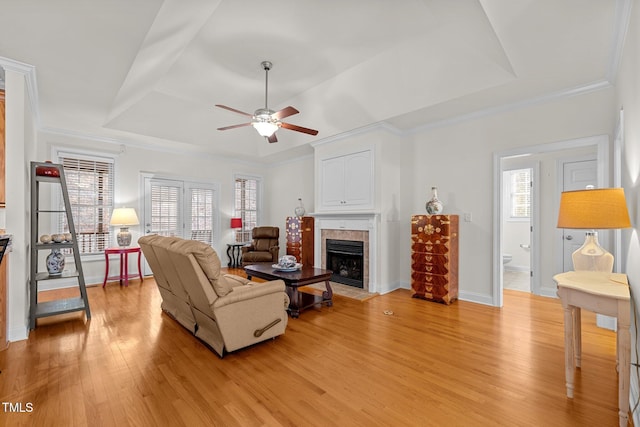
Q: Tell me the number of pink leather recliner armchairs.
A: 0